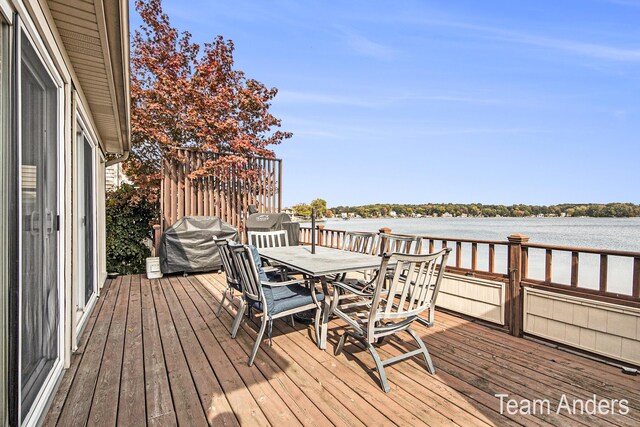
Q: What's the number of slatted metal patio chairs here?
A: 6